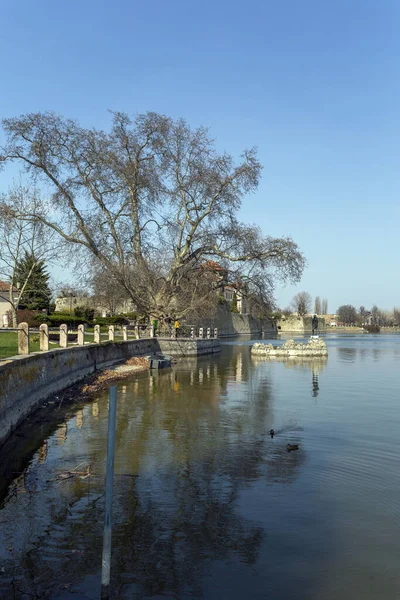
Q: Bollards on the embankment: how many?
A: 13